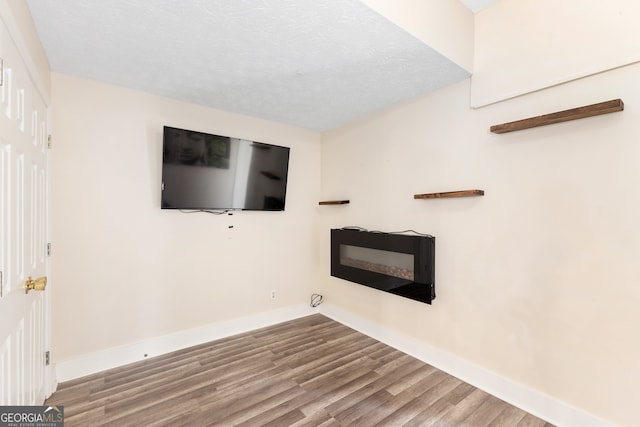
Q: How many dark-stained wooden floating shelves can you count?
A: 3